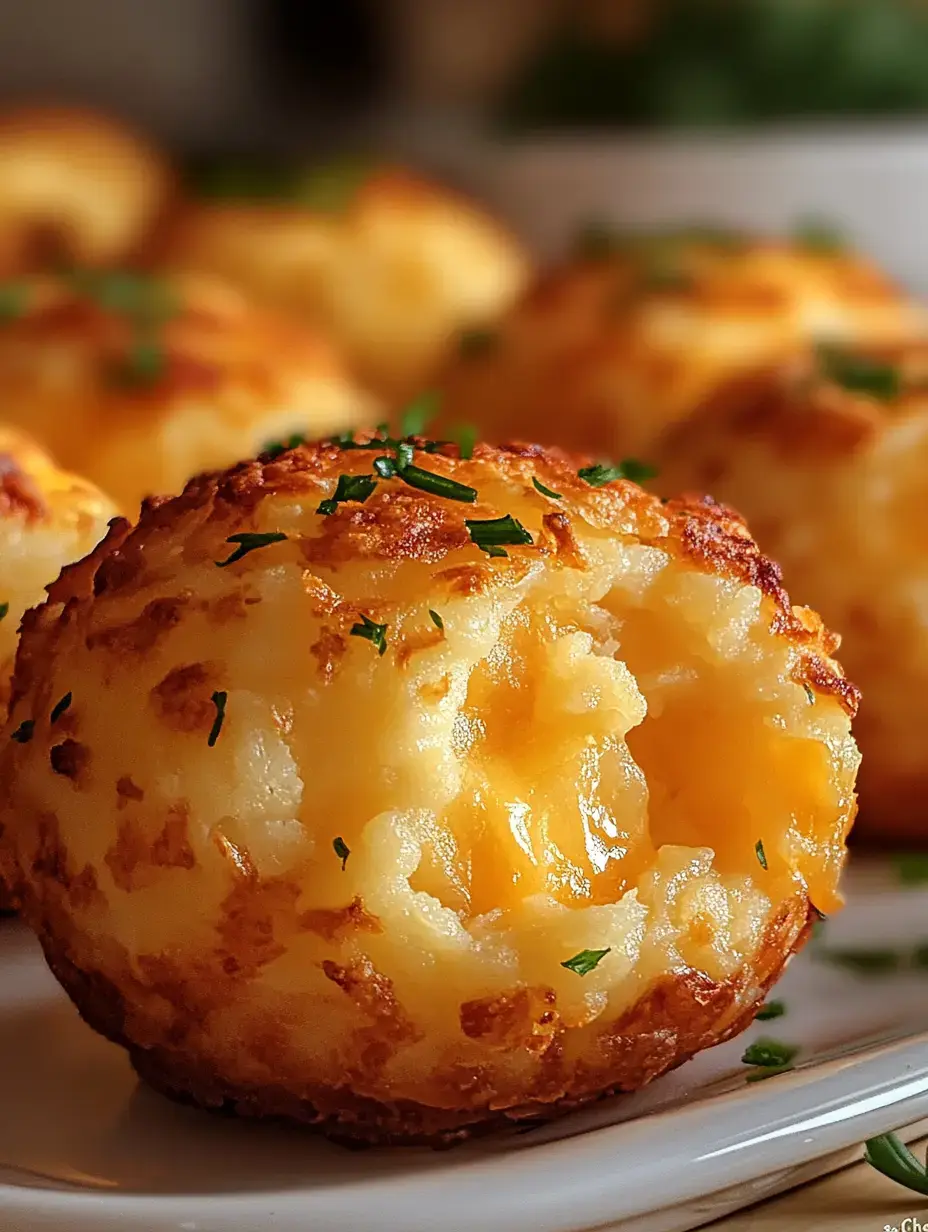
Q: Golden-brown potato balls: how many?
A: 7